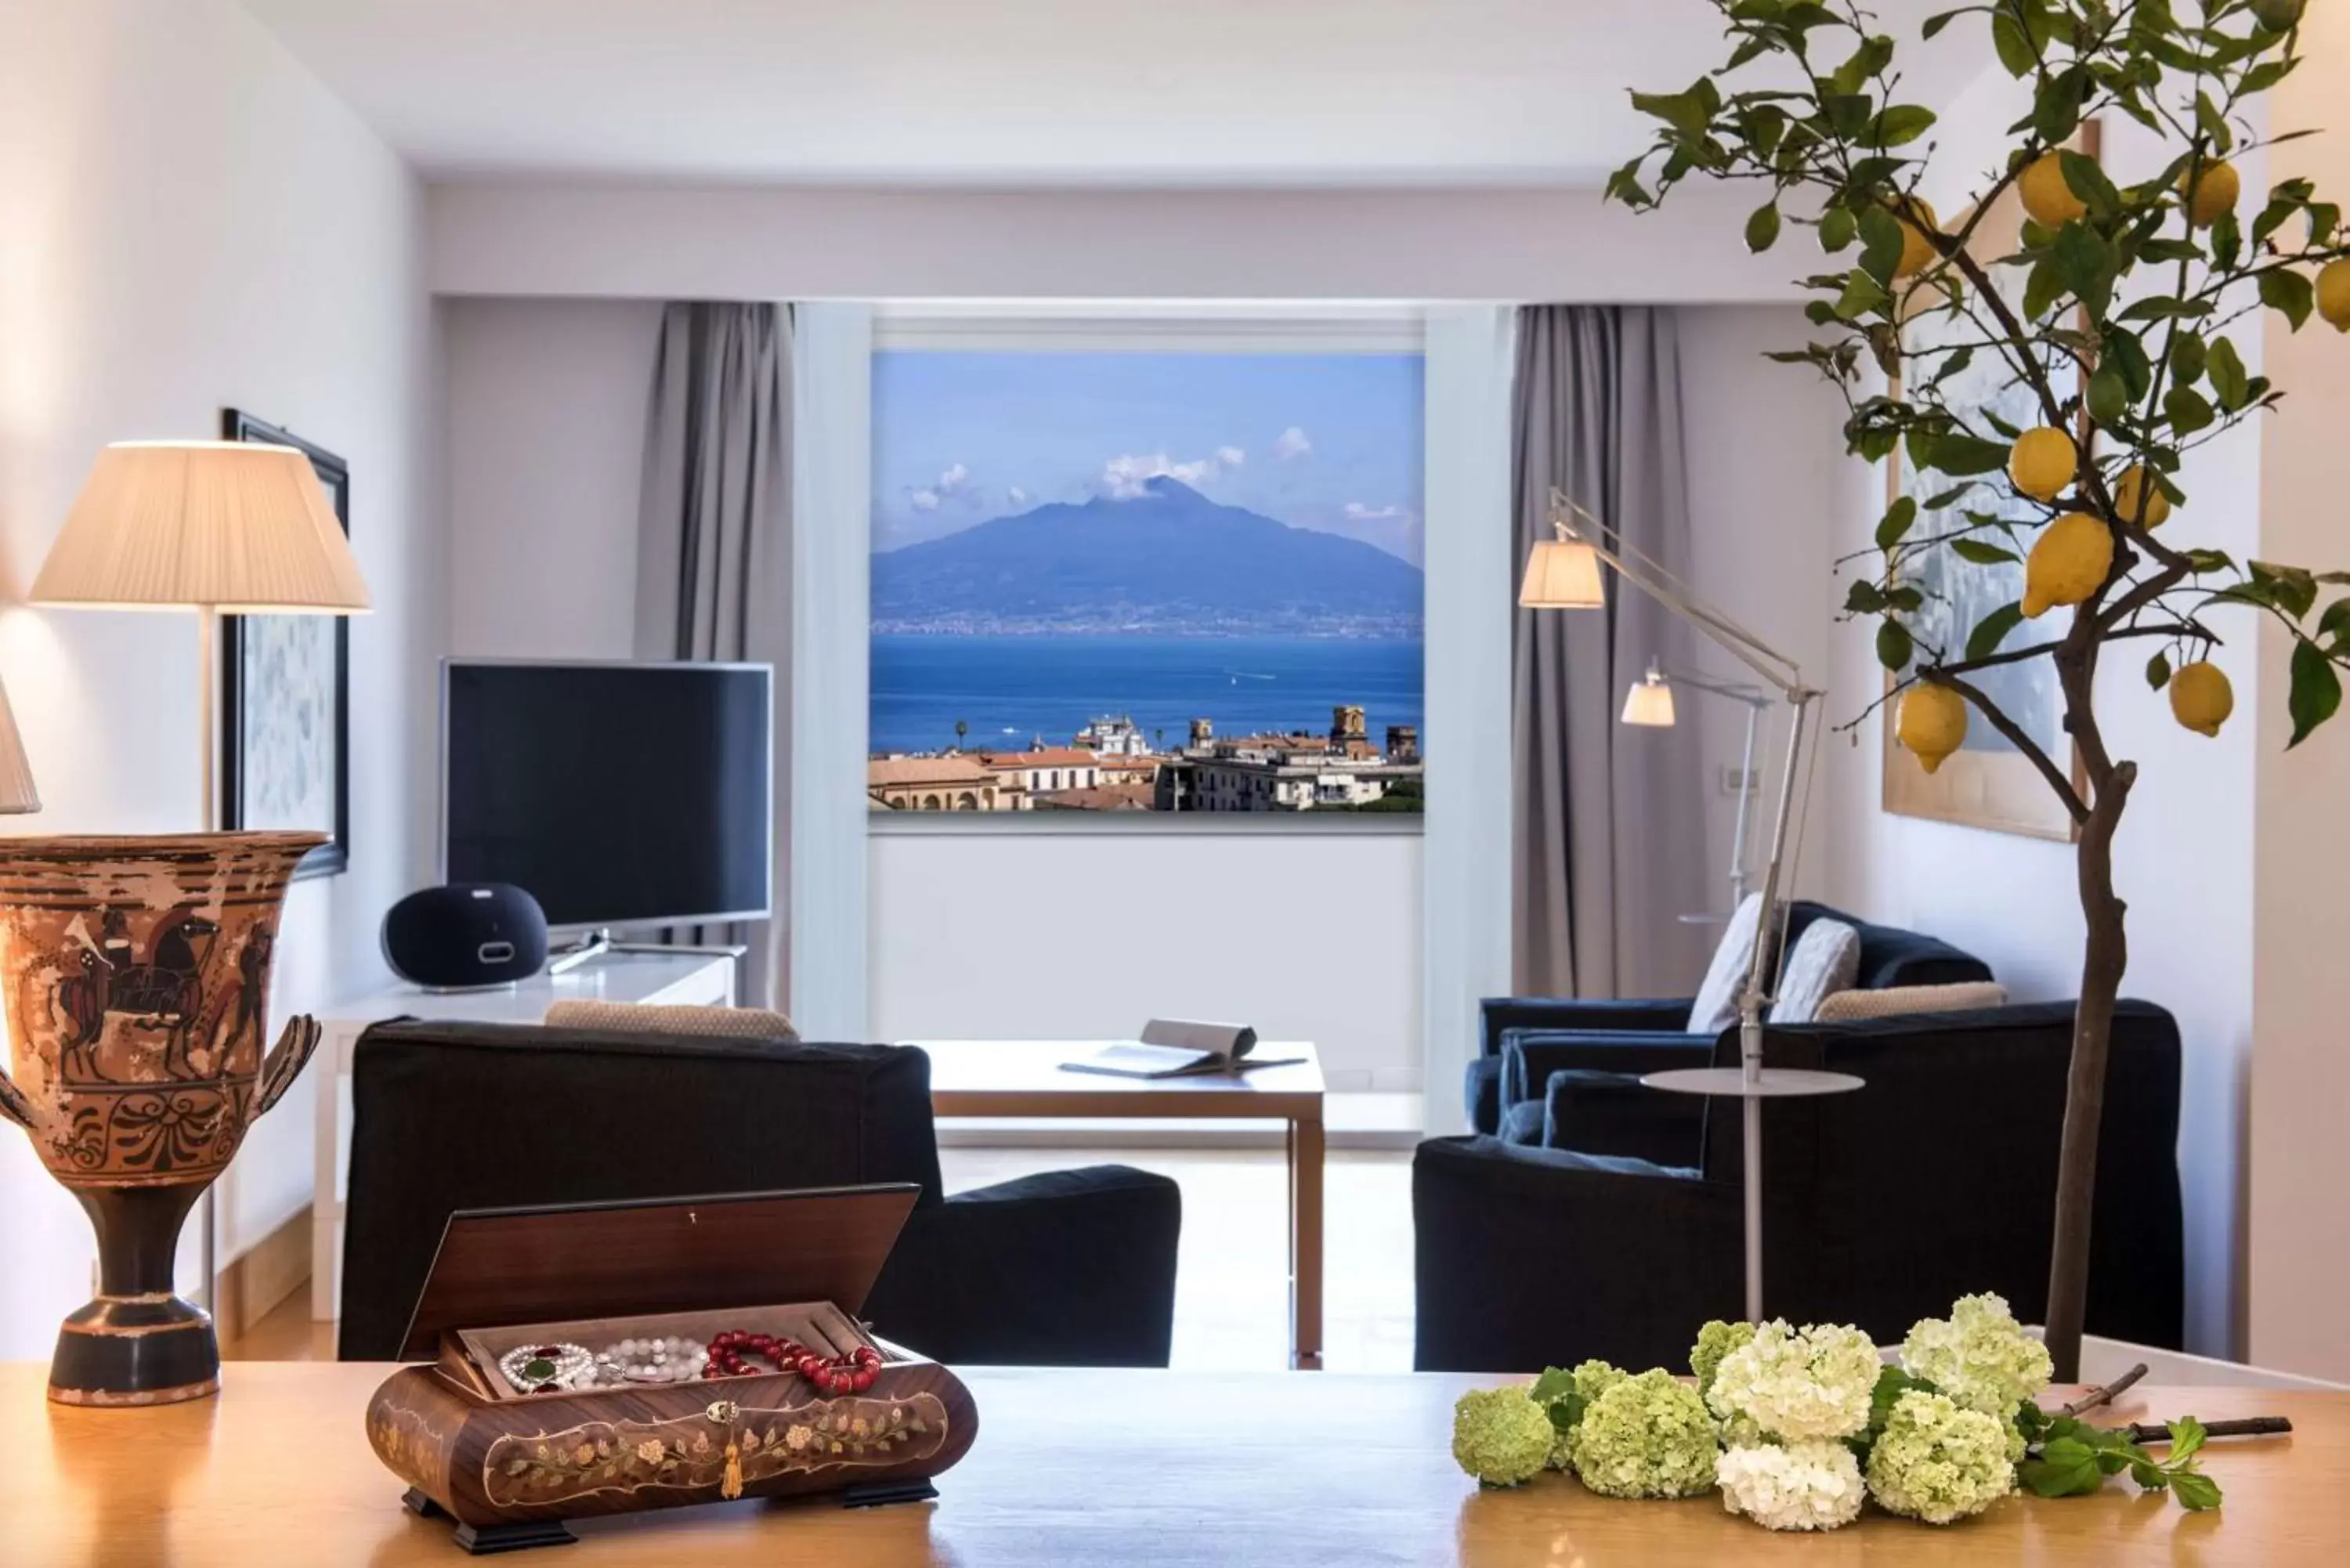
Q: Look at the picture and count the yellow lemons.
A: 9